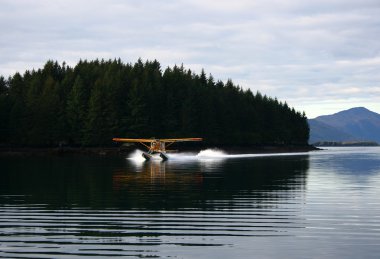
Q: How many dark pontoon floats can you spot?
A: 2